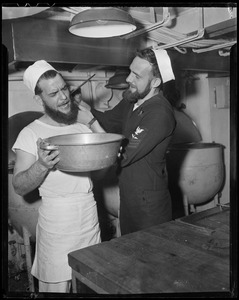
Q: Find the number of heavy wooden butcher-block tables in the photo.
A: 1